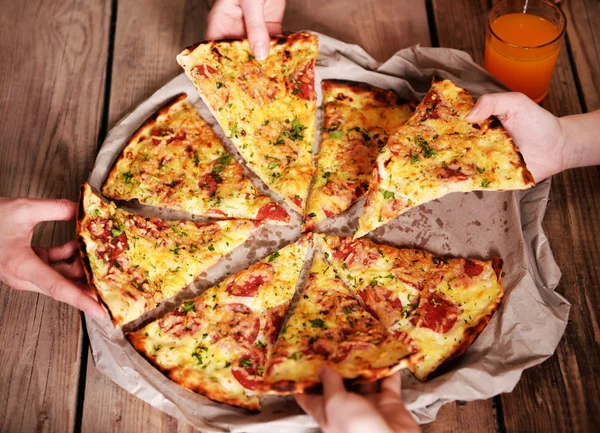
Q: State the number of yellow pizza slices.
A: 8